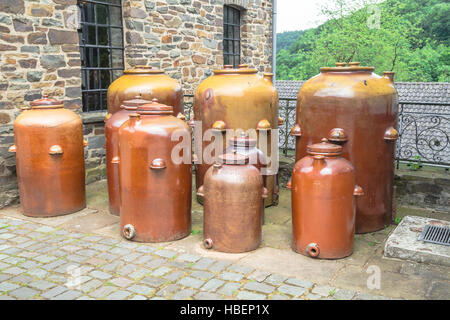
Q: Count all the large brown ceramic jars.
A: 9